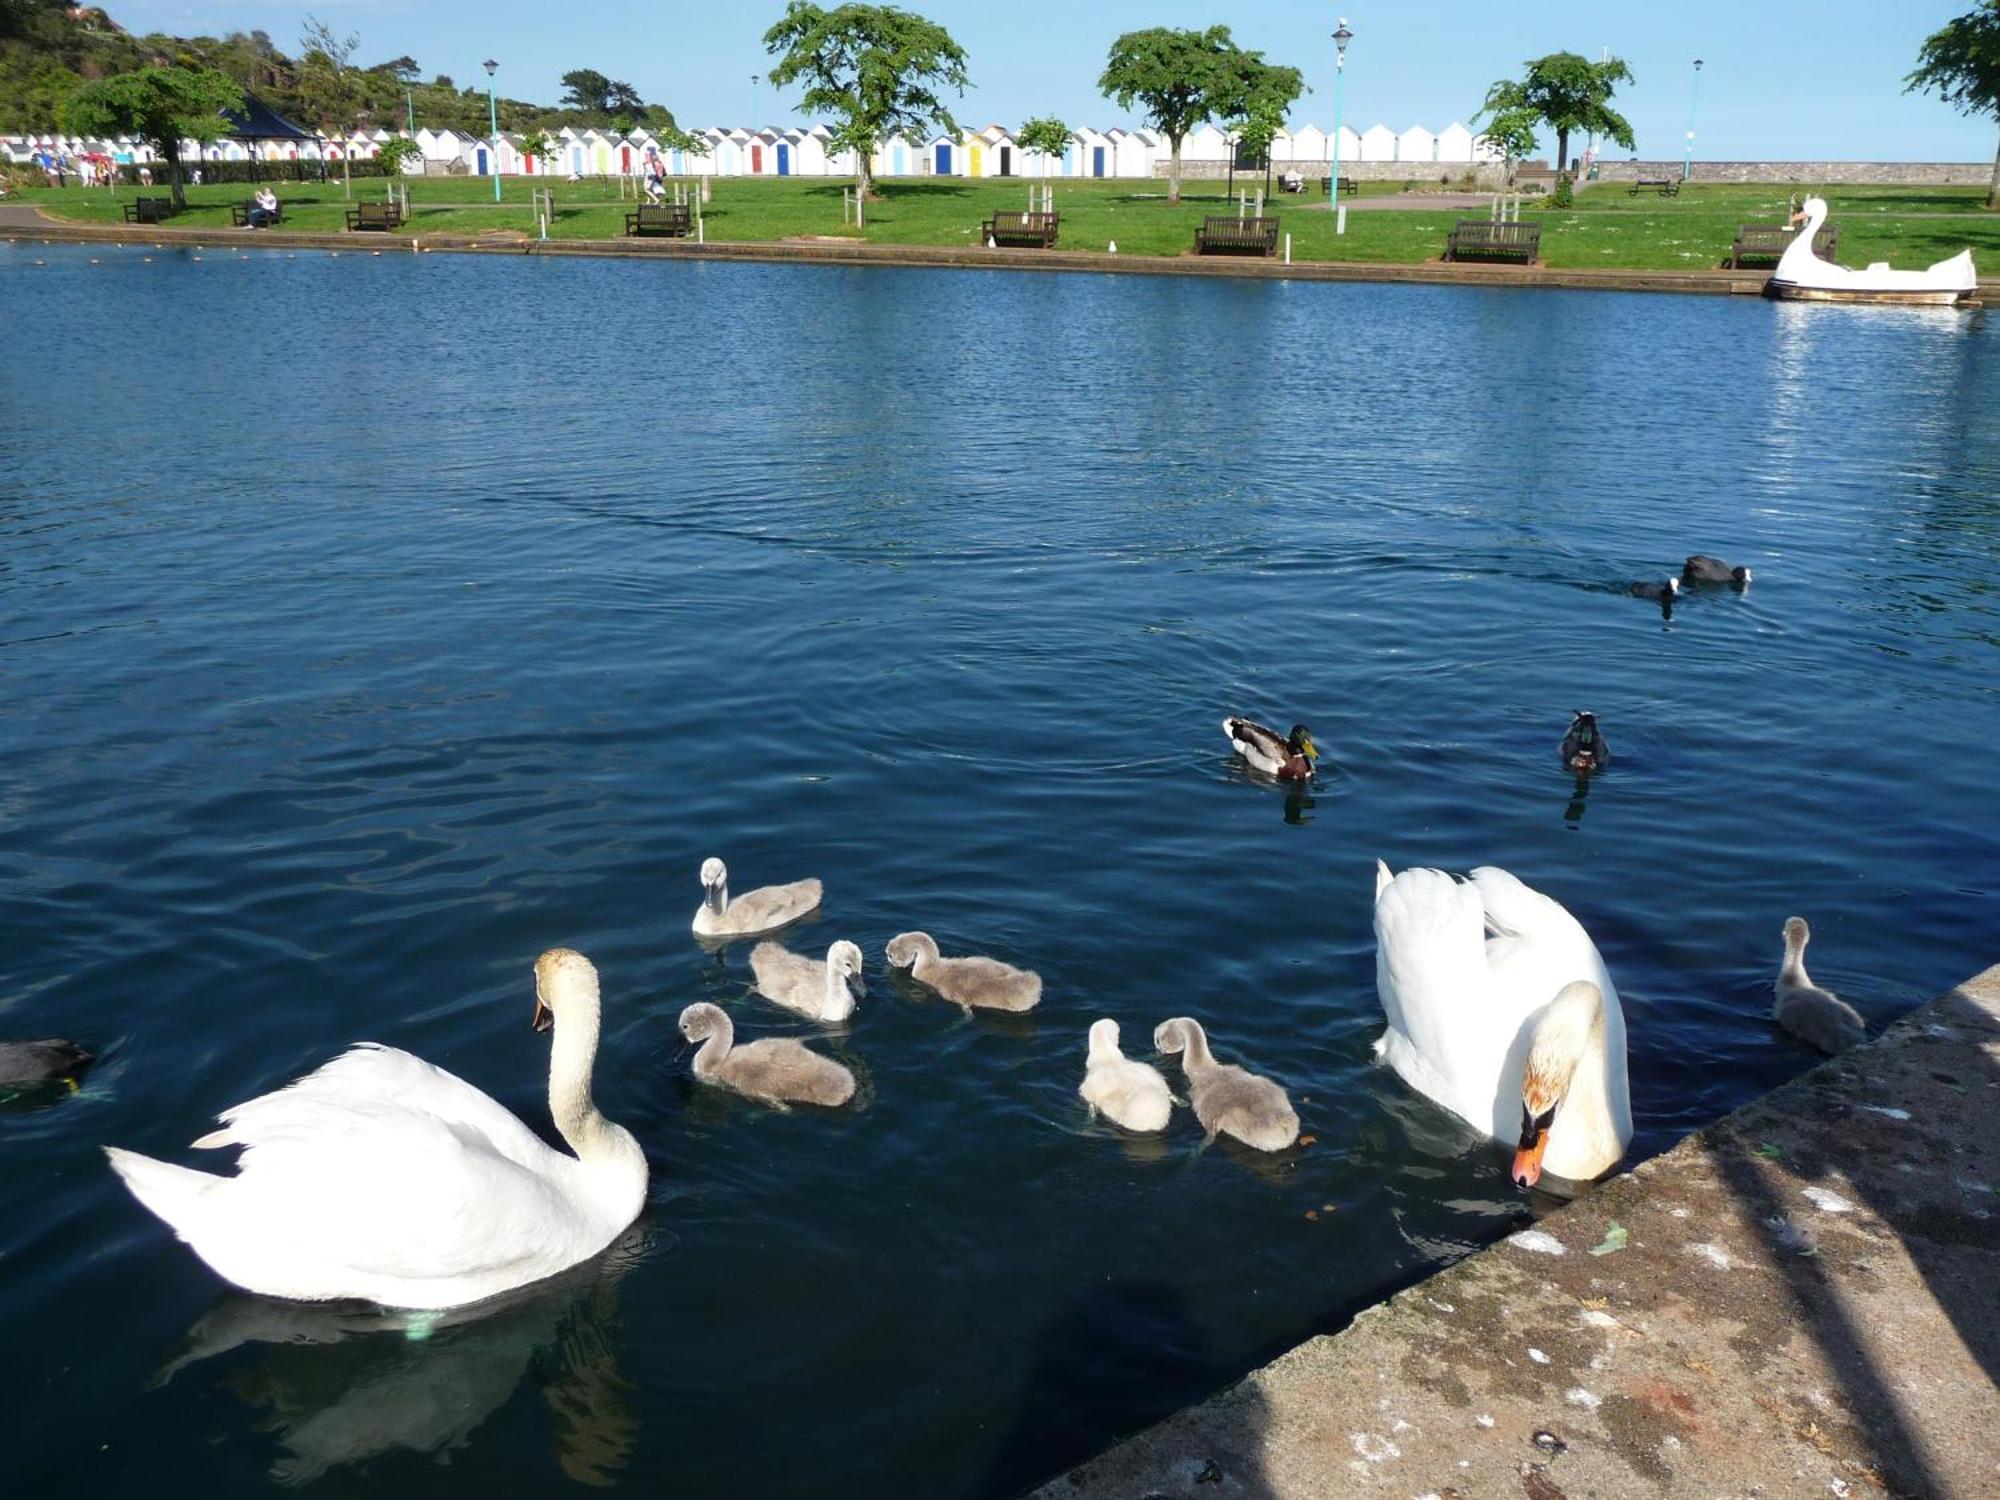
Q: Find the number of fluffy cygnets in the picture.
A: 7